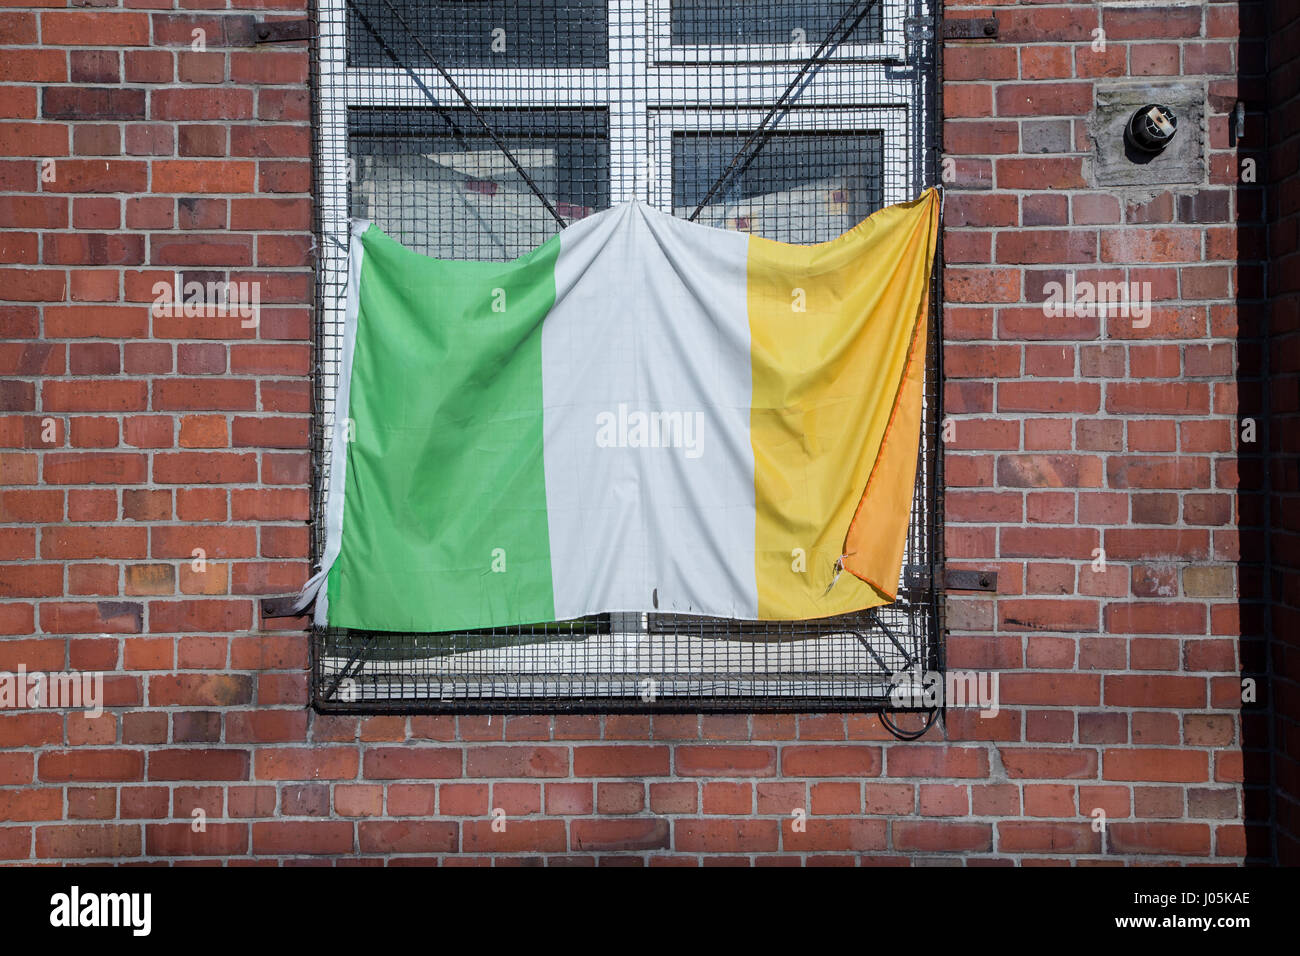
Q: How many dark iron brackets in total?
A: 4